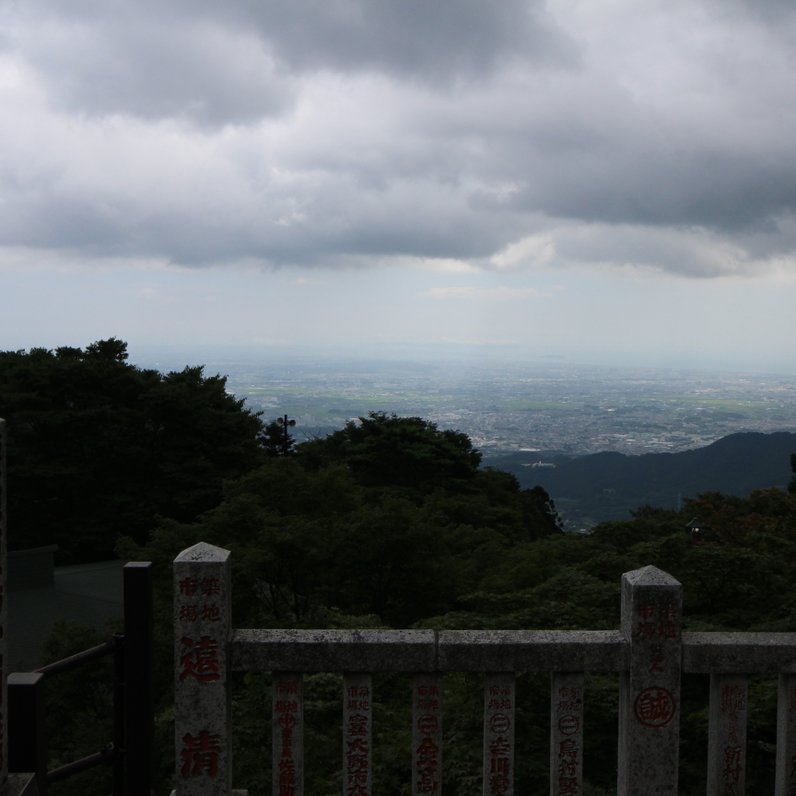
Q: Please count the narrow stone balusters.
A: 7